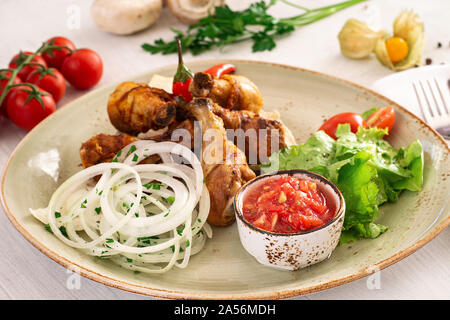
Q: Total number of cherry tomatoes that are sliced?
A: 2